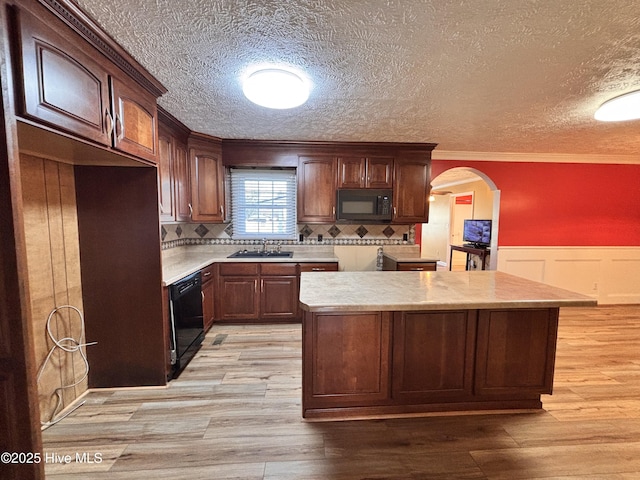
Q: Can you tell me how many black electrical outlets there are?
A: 3